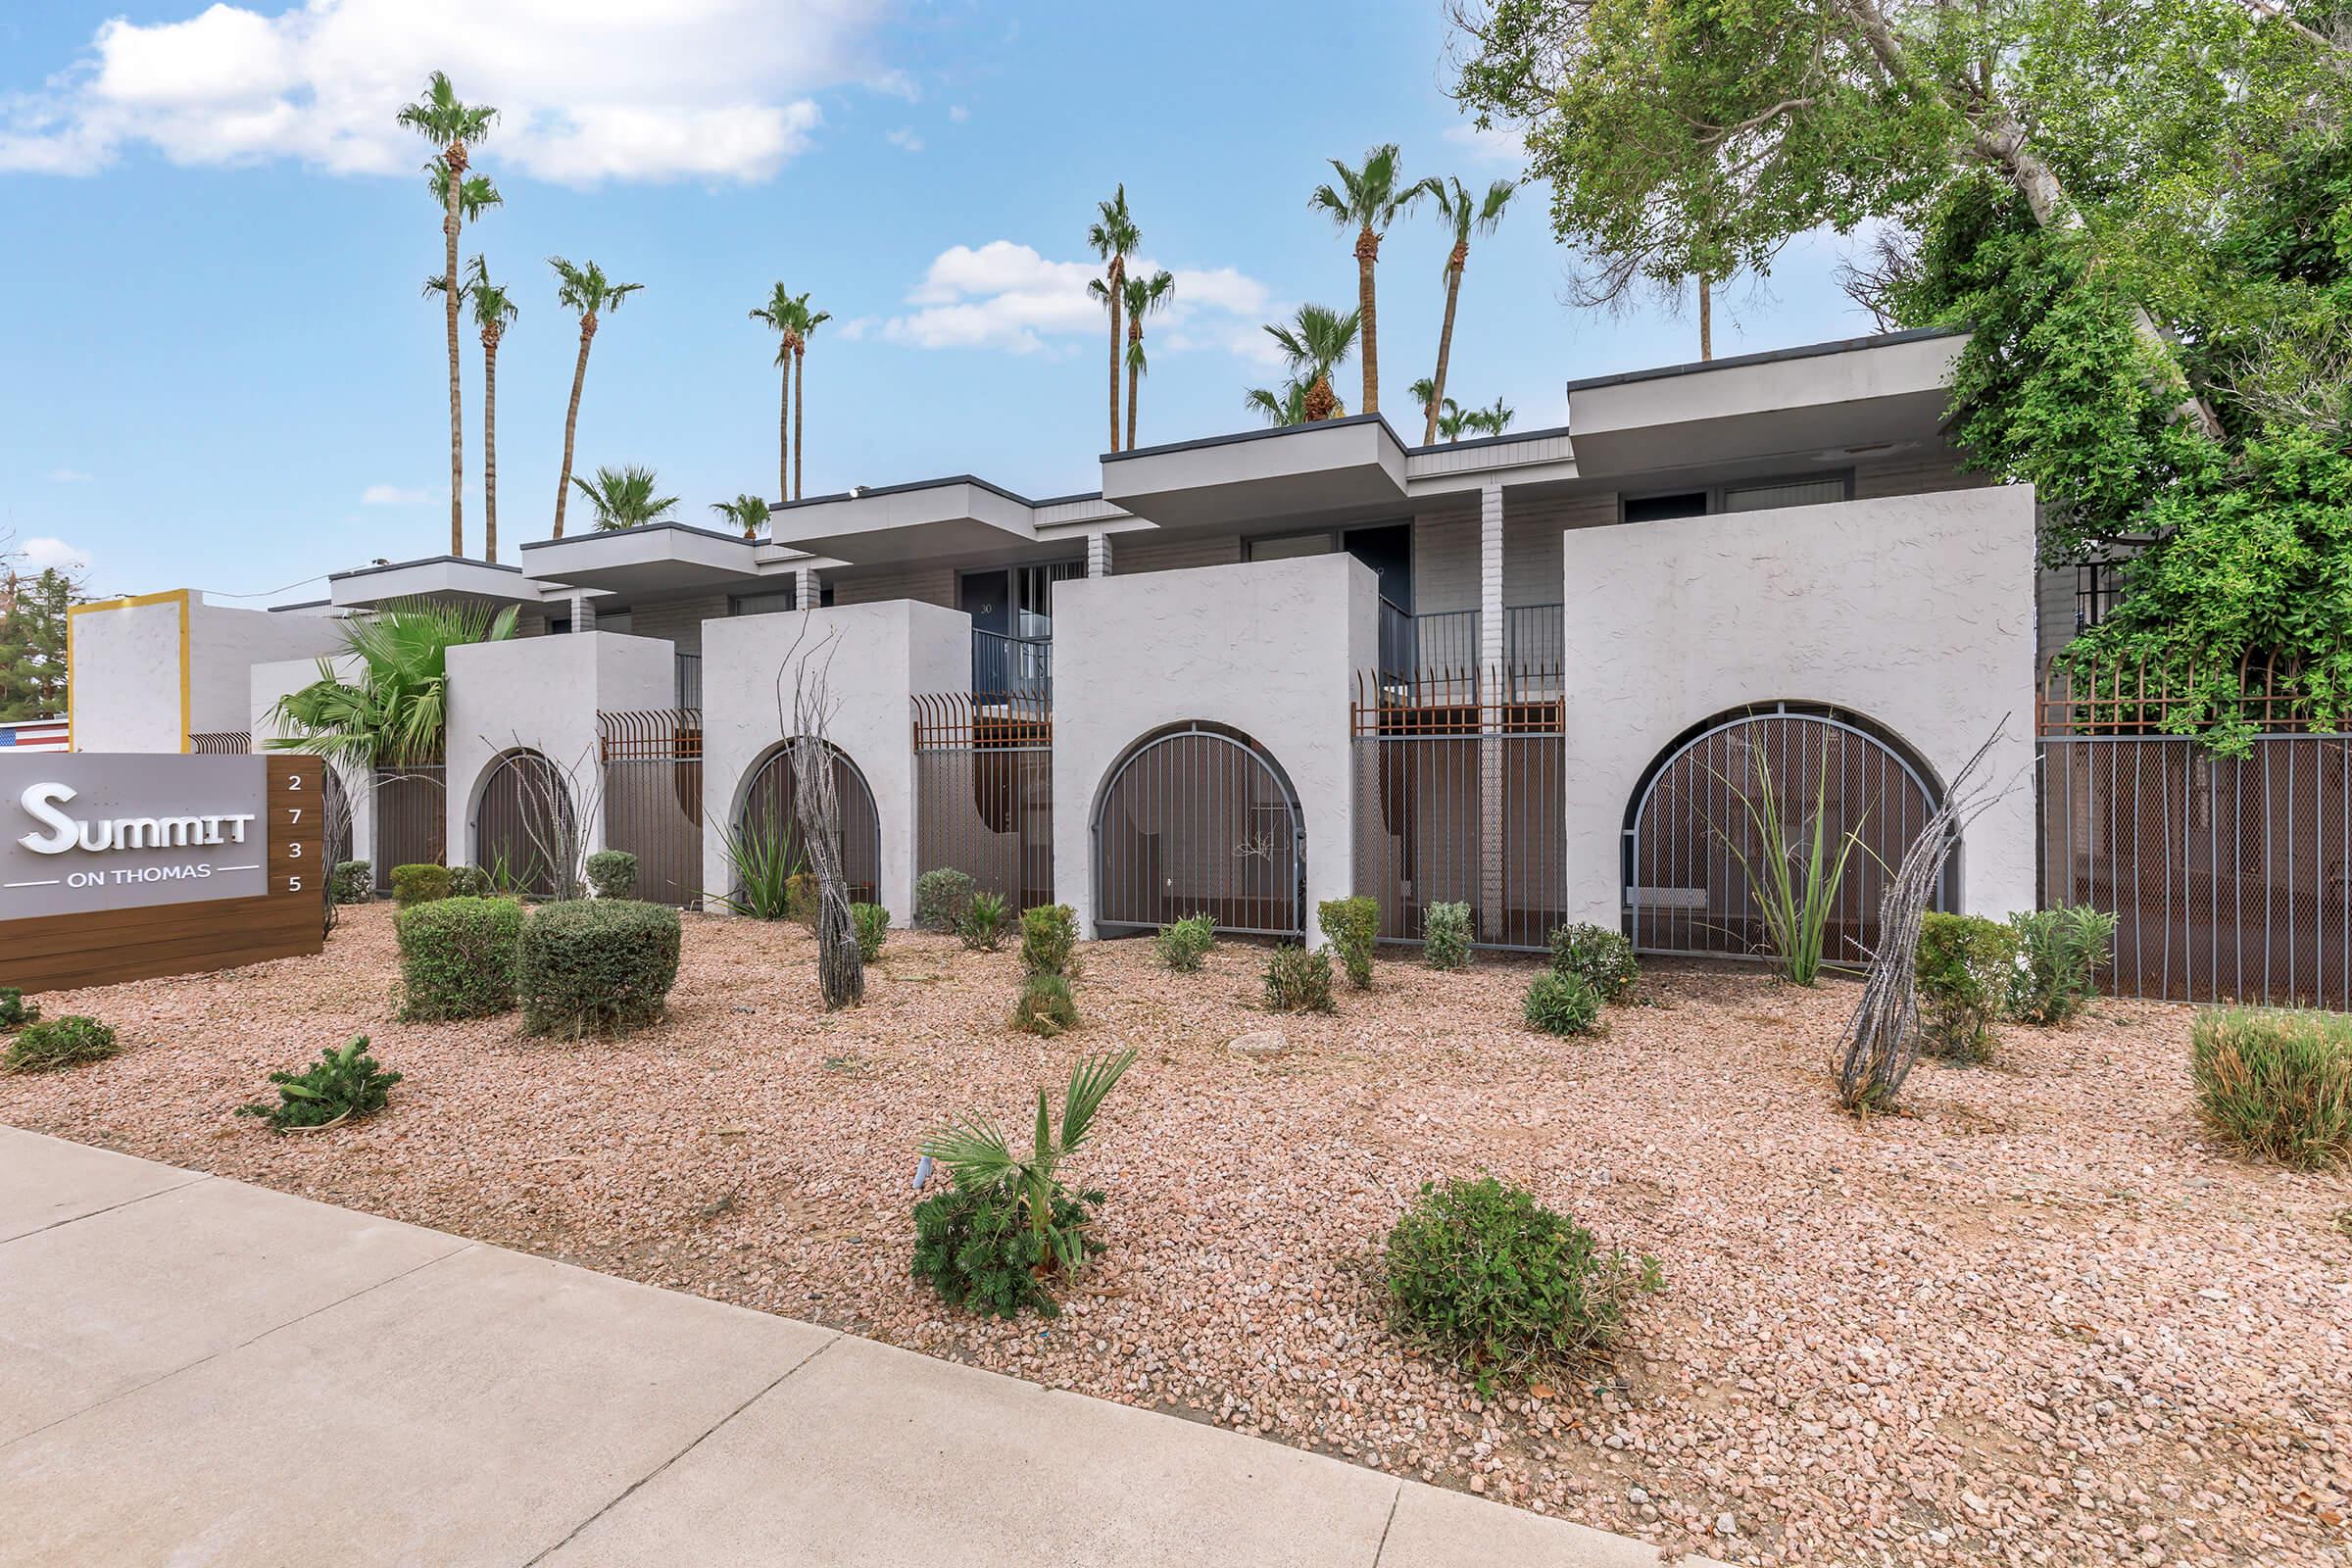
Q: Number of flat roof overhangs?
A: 5